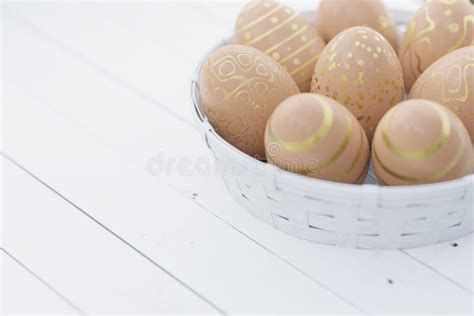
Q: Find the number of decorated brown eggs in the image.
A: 8